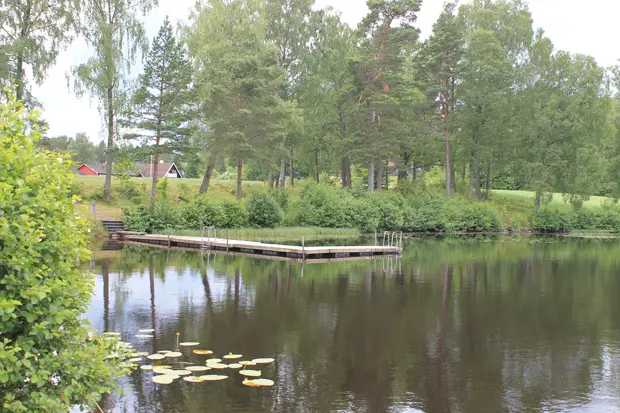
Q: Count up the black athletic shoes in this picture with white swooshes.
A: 0